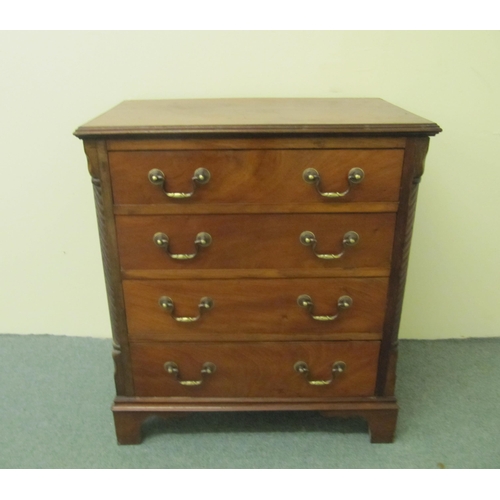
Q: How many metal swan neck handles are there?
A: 8